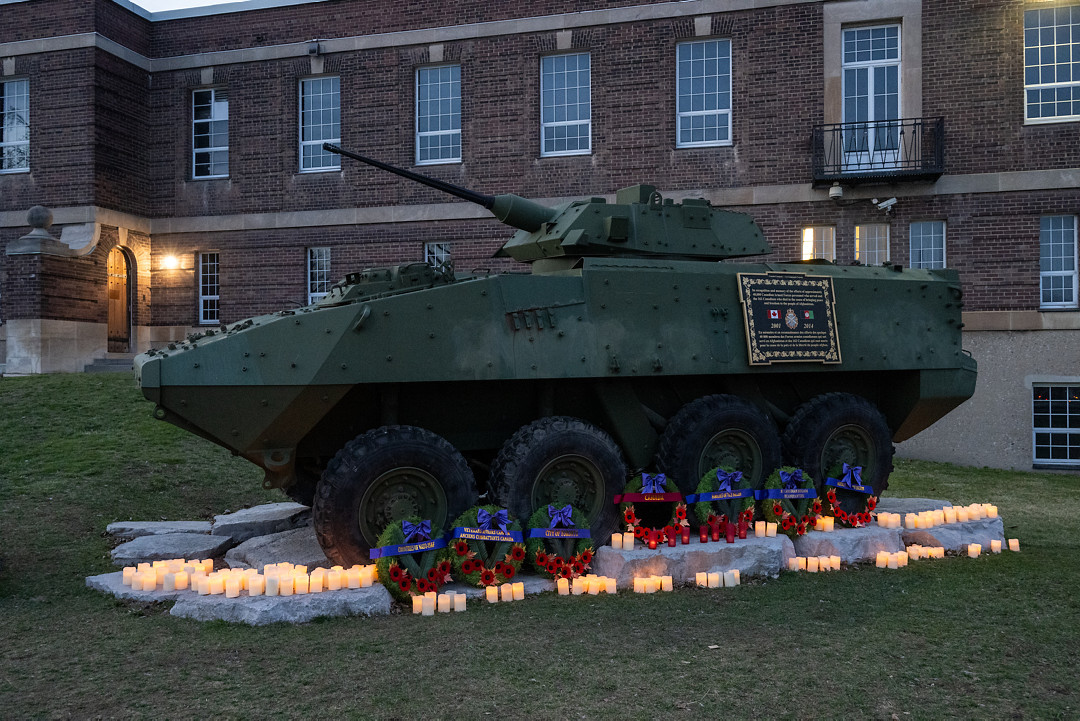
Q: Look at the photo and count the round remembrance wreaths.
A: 7